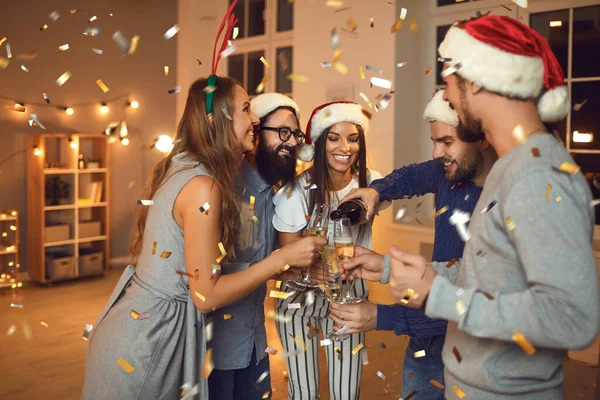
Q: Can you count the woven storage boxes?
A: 2